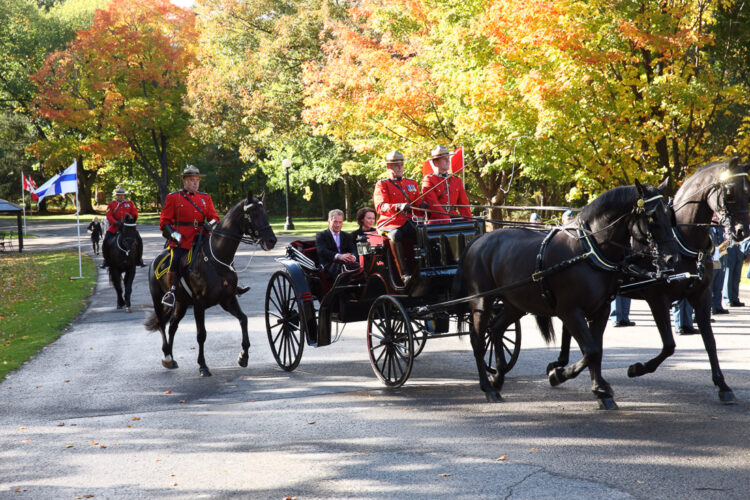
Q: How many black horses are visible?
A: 4